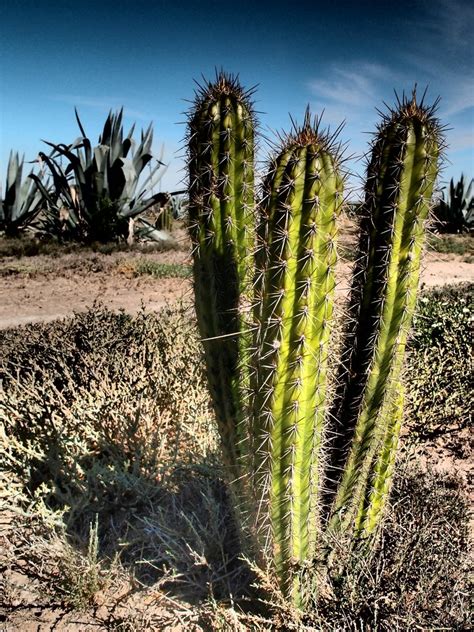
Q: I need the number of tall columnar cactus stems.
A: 3